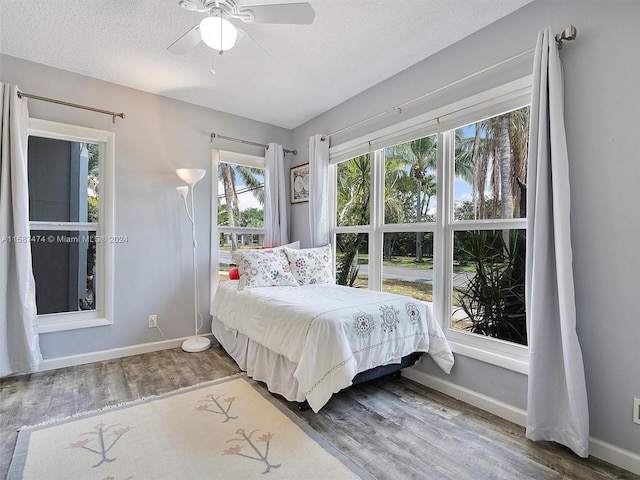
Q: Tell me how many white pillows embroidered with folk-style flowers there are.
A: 2